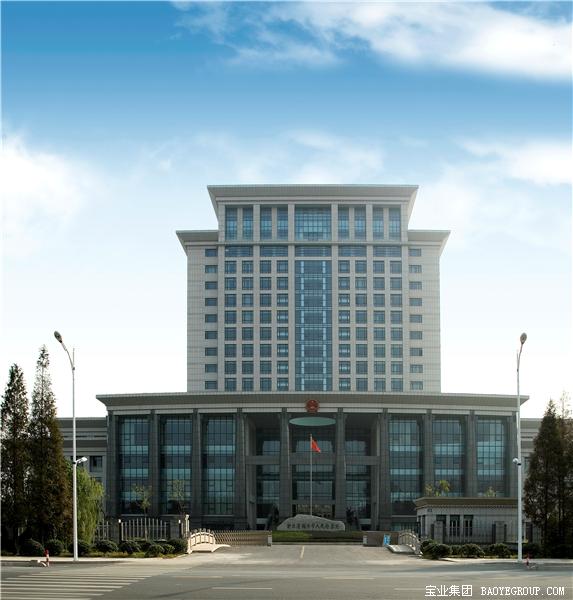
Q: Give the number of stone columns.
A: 10